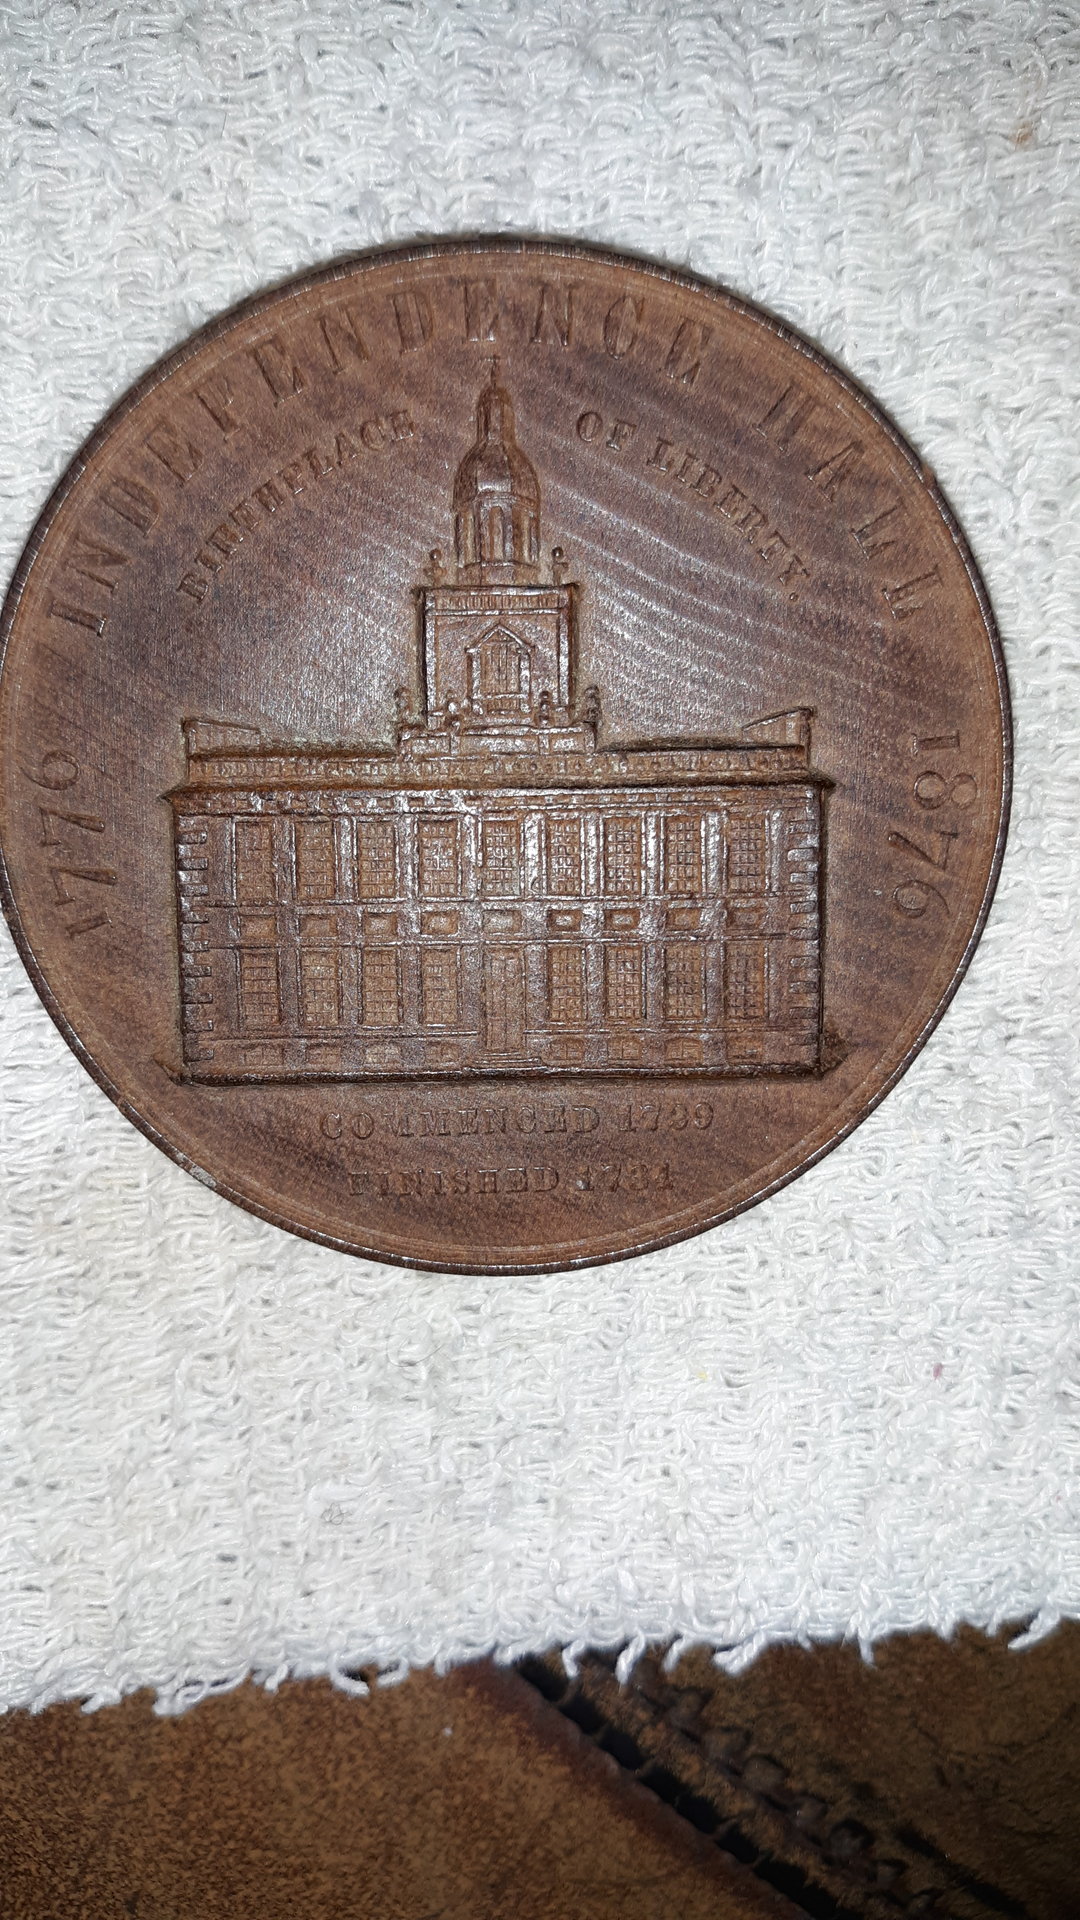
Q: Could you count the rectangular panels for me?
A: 9